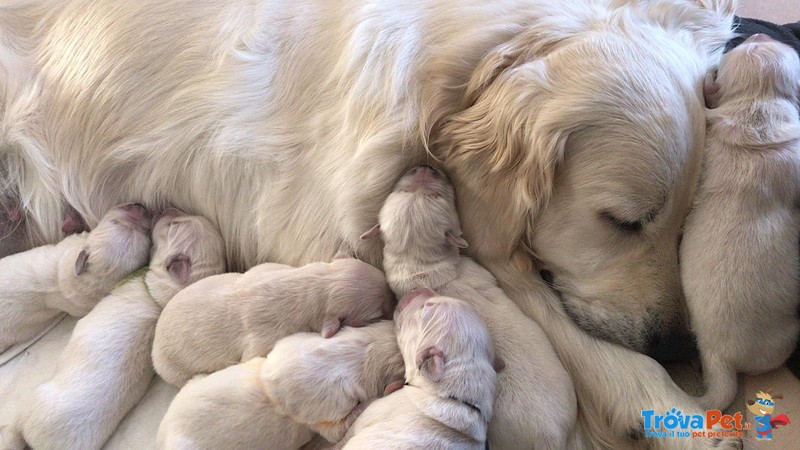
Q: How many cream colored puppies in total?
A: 7